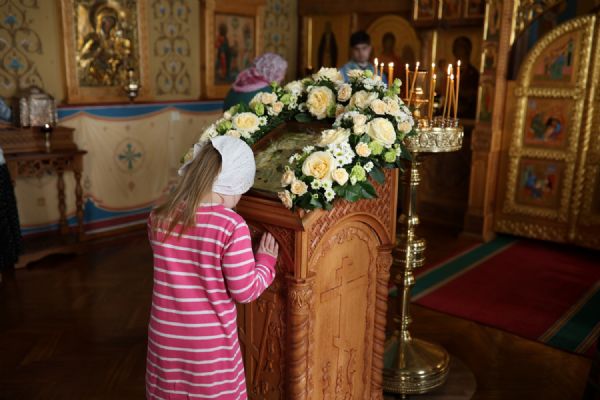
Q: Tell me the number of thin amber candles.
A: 11